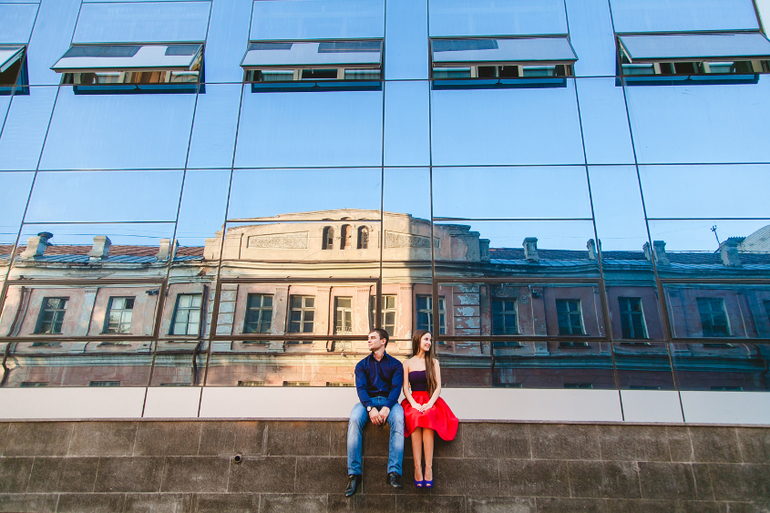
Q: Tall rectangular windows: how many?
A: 12